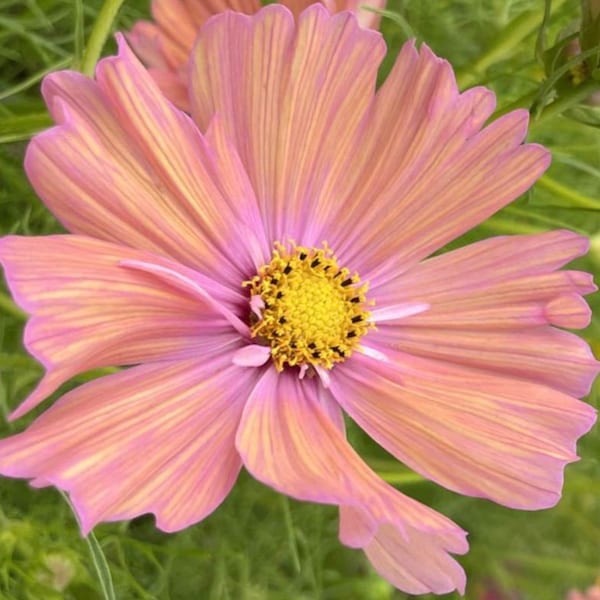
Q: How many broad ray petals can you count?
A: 8